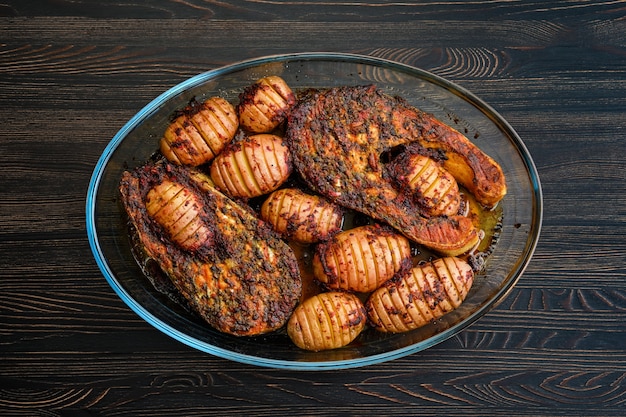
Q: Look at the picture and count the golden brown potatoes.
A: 9